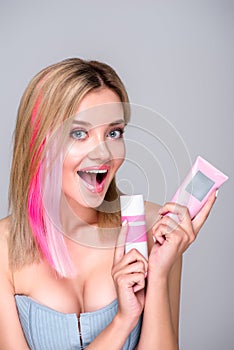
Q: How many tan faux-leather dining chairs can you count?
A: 0